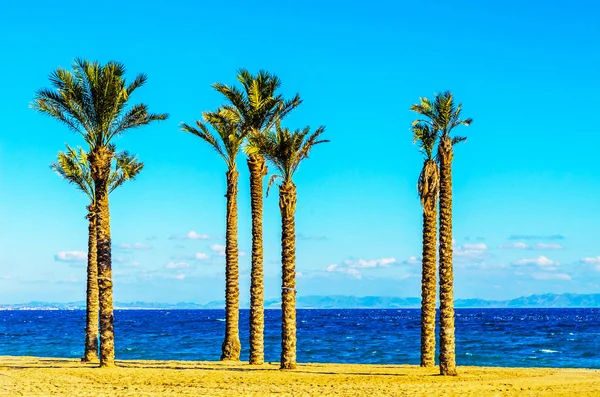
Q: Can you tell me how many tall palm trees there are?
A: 7